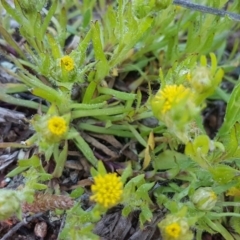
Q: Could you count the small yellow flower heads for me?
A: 5